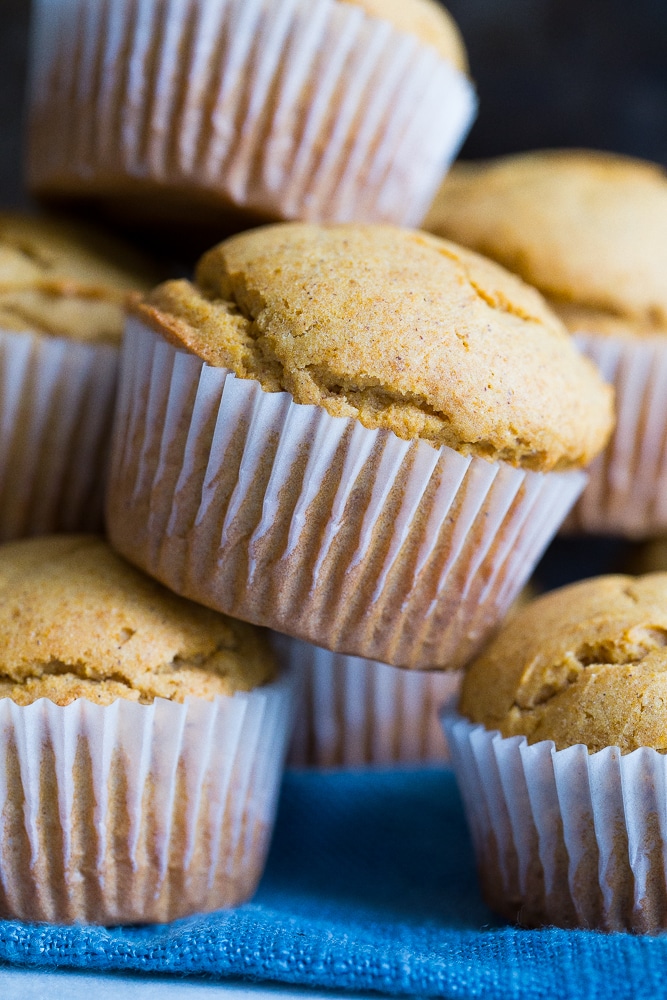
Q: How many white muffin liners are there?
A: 7